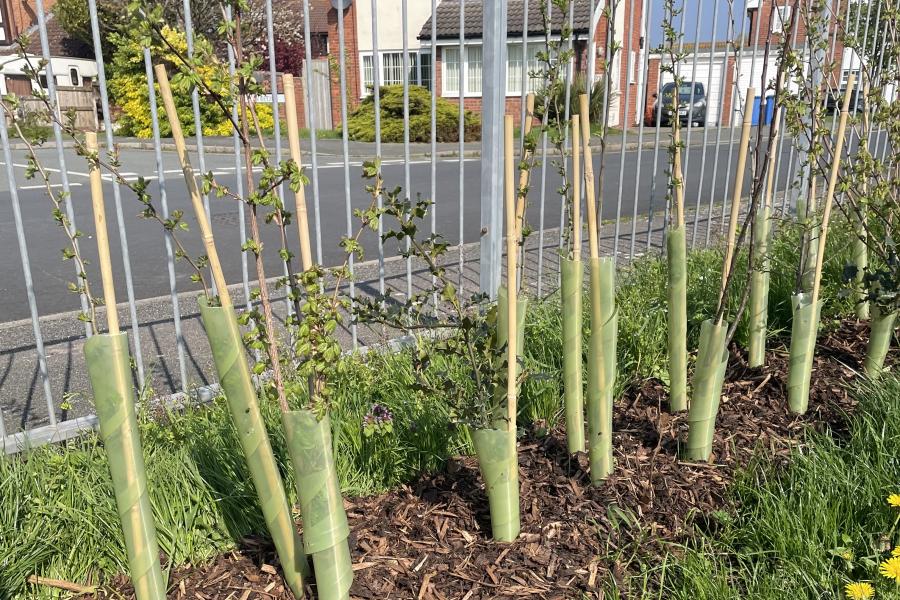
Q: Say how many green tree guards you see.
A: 14